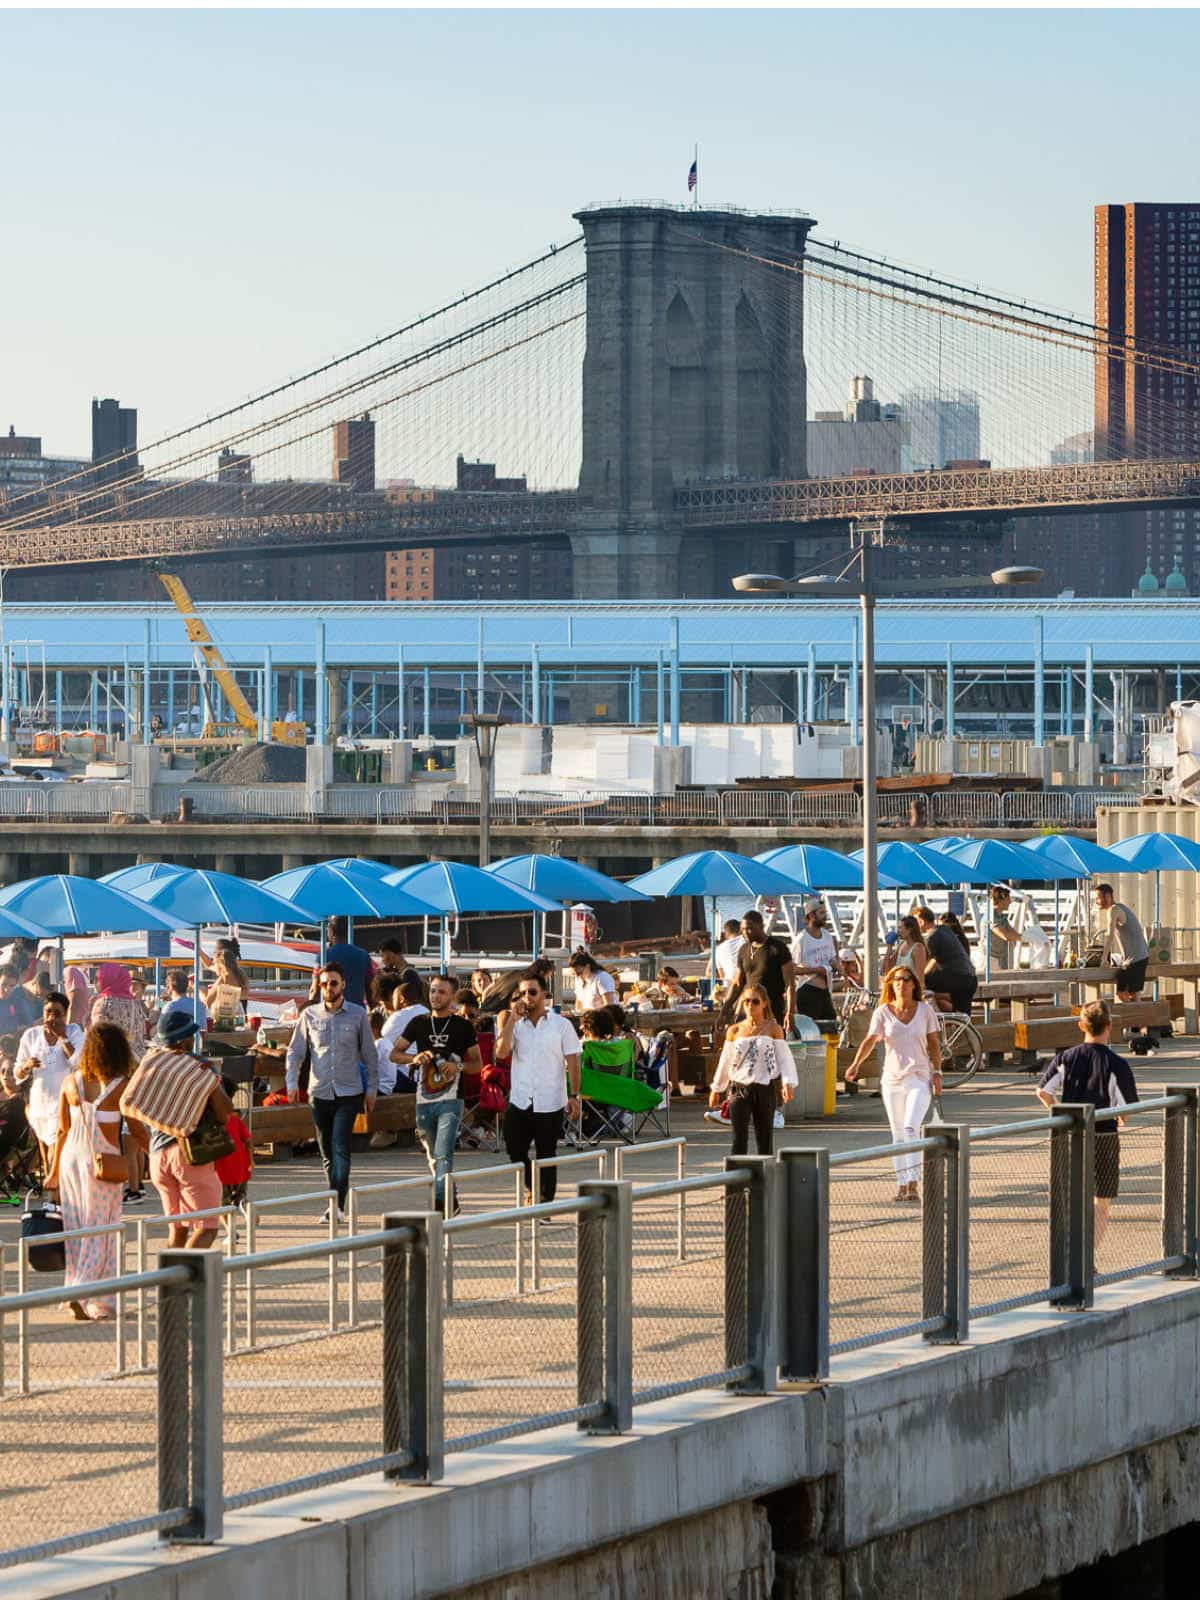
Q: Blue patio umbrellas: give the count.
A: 15